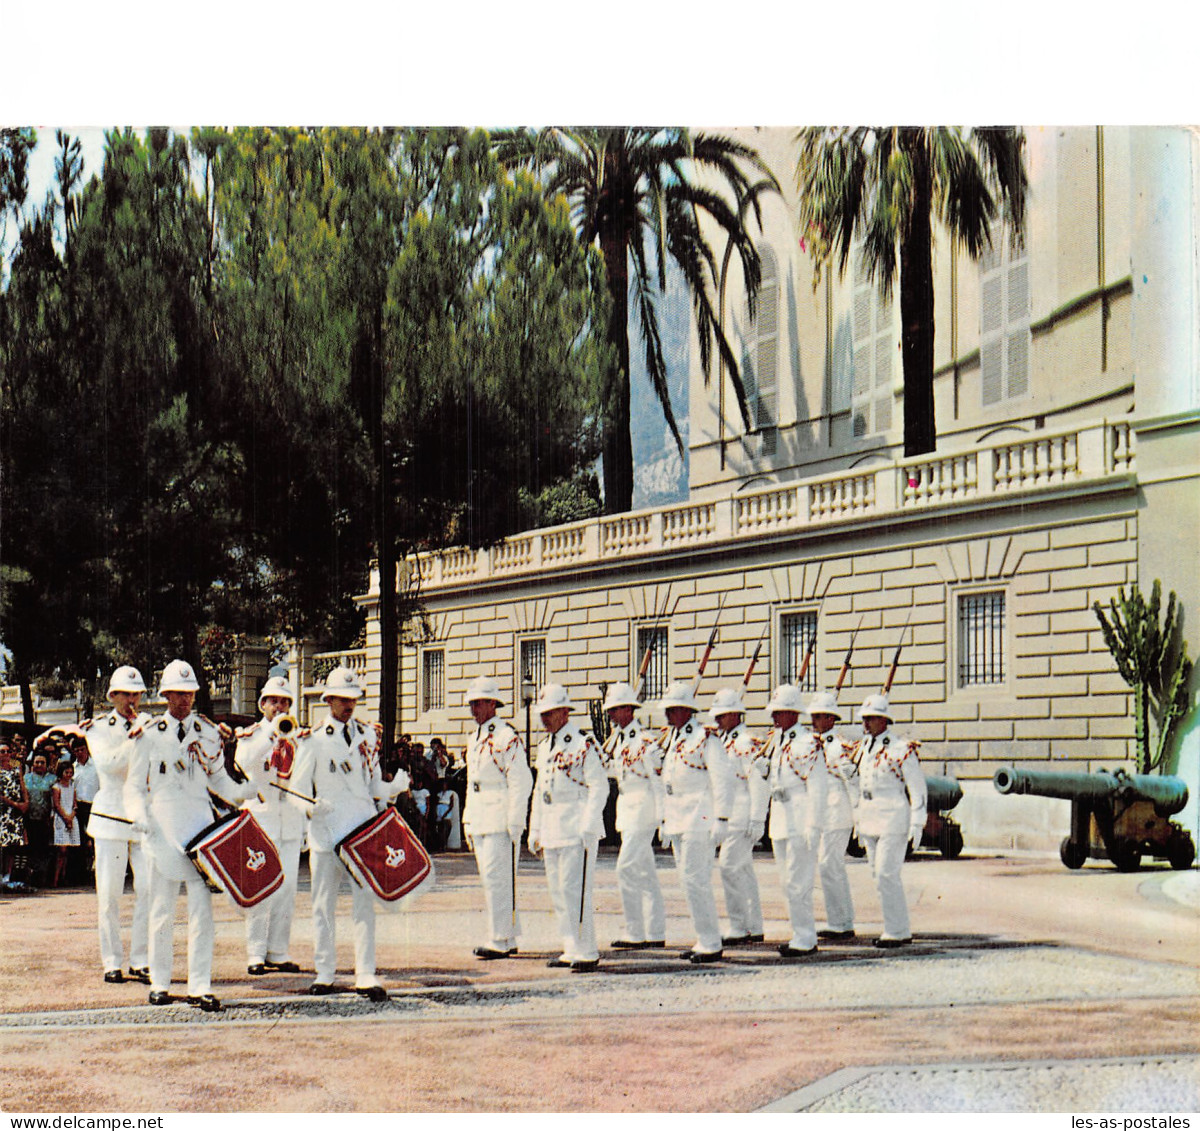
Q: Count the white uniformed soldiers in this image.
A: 12